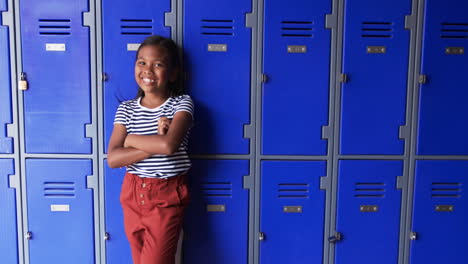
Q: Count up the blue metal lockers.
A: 14